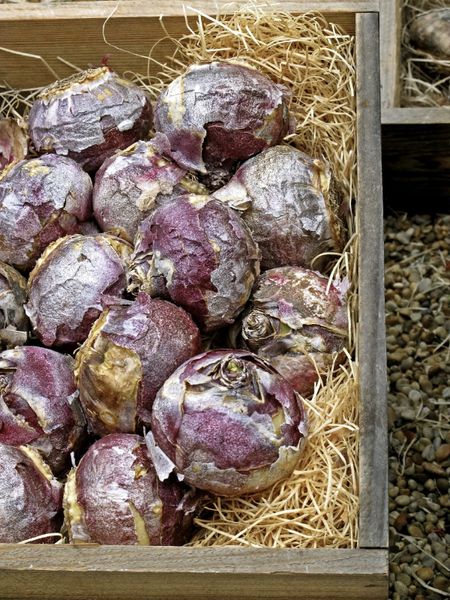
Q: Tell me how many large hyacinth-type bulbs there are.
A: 15